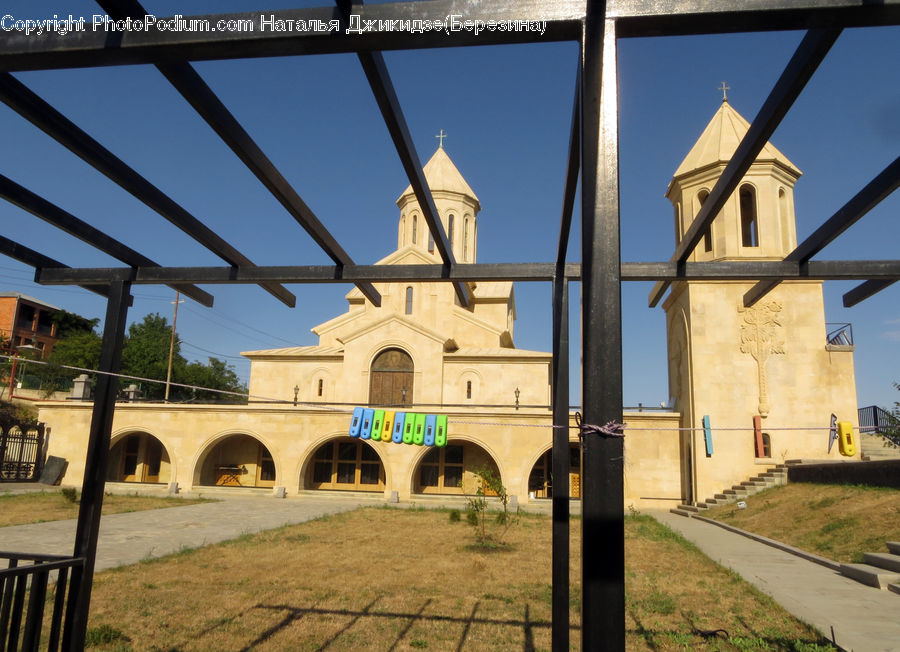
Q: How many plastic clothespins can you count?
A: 13